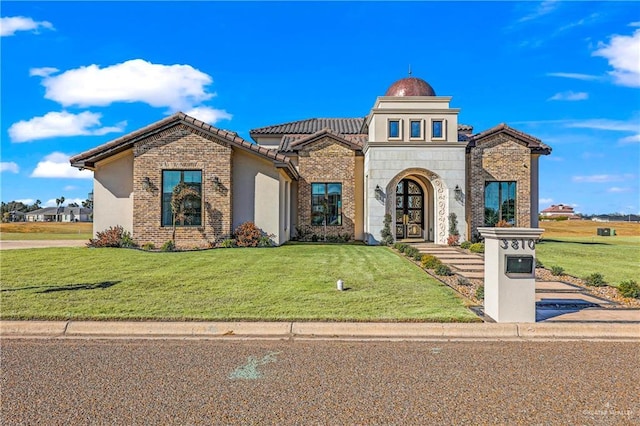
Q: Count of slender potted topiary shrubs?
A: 2